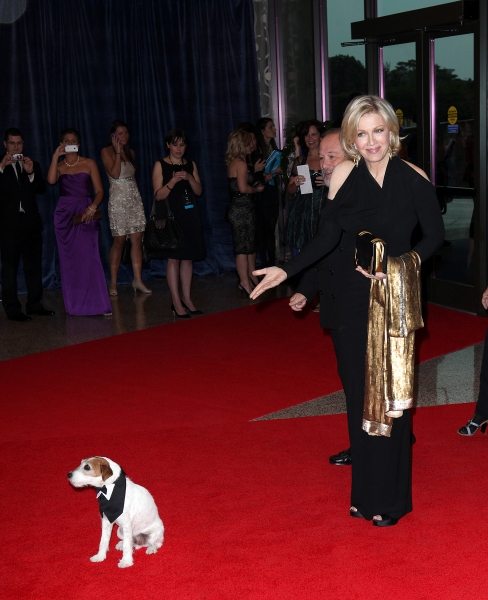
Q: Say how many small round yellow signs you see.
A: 2